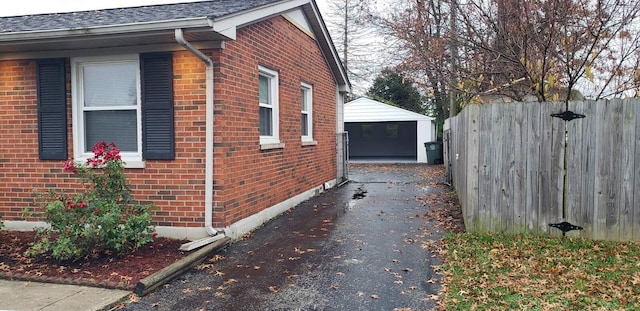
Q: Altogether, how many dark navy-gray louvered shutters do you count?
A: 2